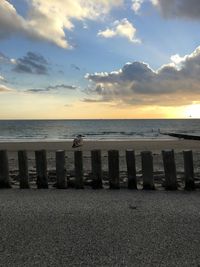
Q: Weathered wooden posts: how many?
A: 11